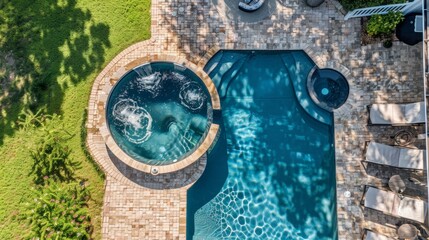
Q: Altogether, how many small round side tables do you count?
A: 3